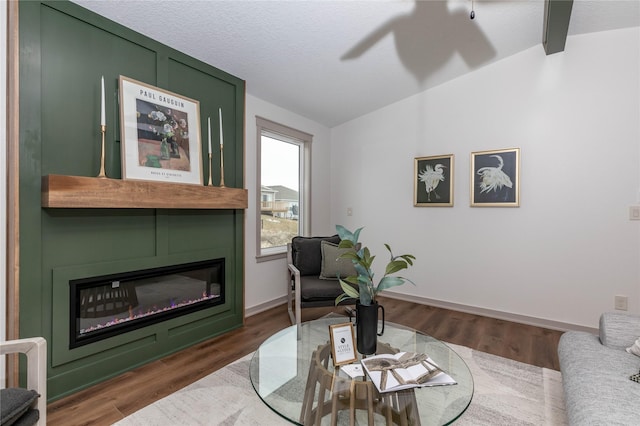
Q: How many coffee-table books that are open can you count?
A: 1